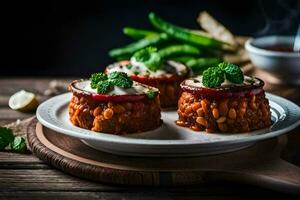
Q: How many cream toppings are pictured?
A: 3